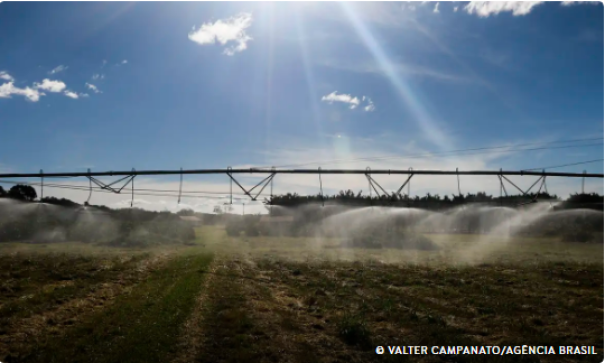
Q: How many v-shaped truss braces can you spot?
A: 4